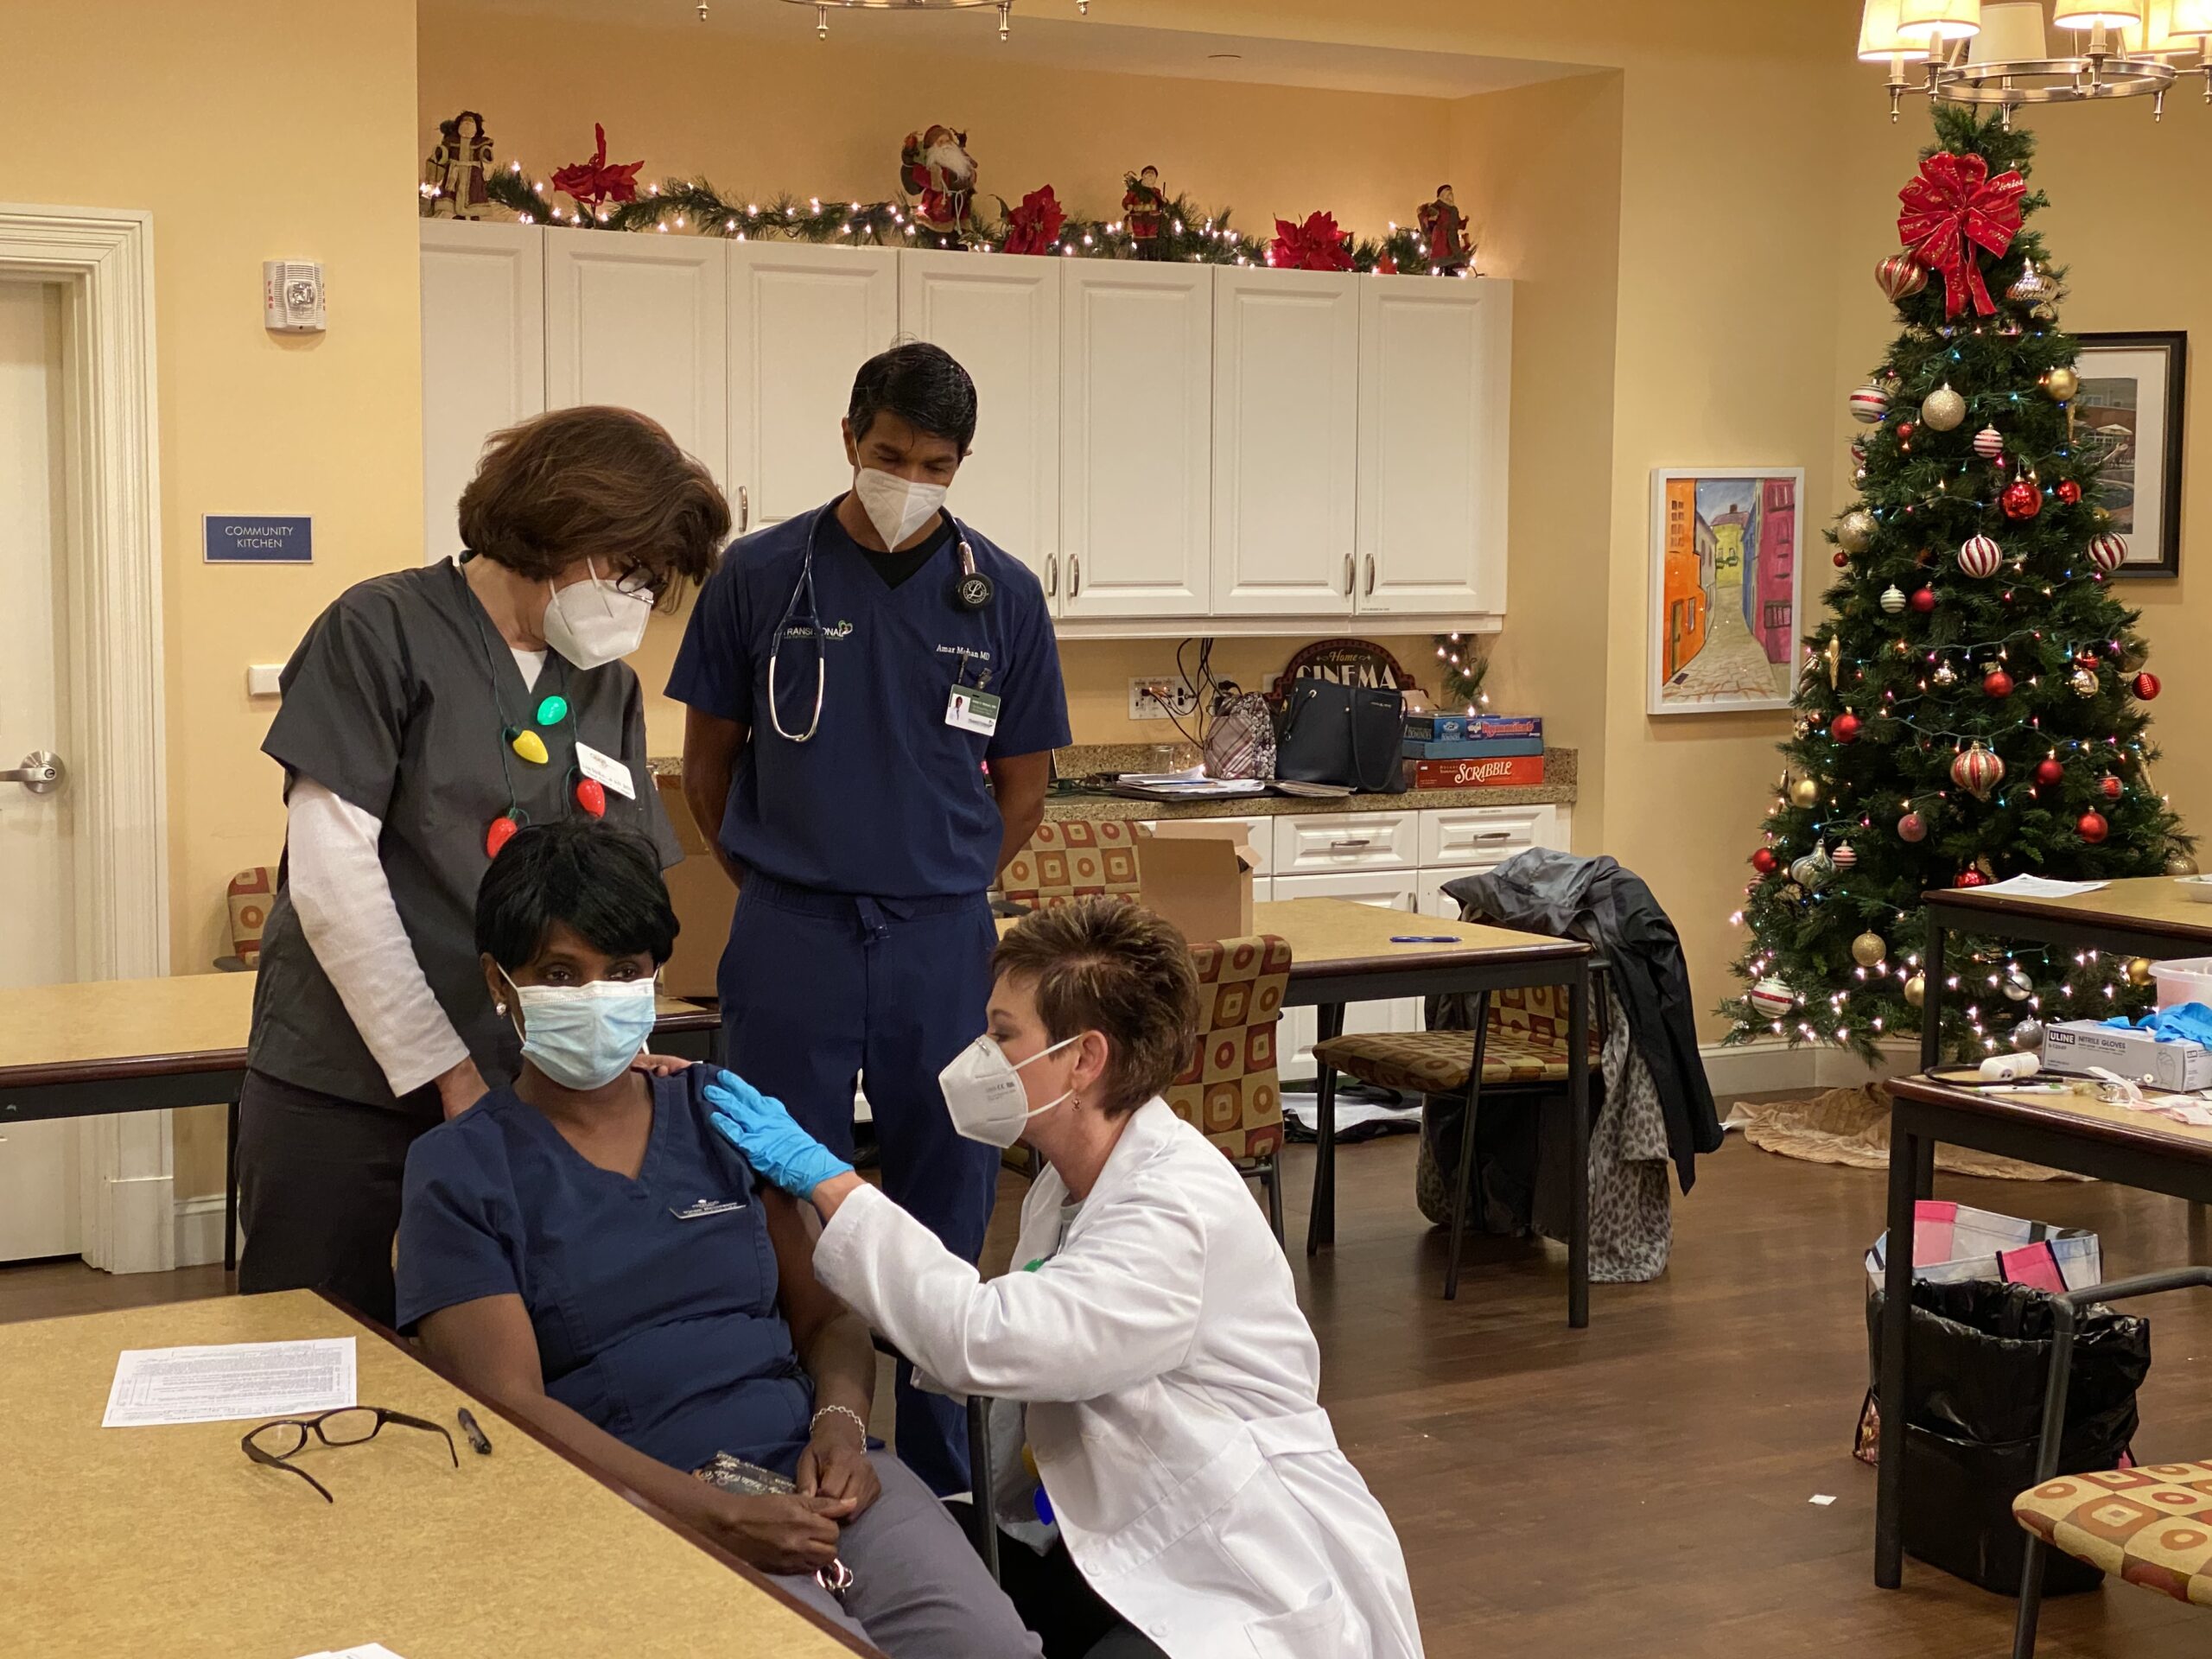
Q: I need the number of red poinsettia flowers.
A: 3